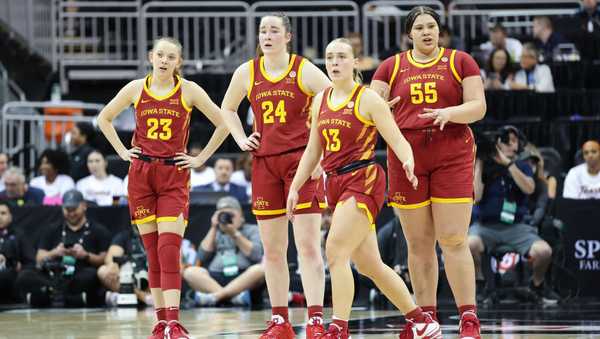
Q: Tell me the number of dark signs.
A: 1